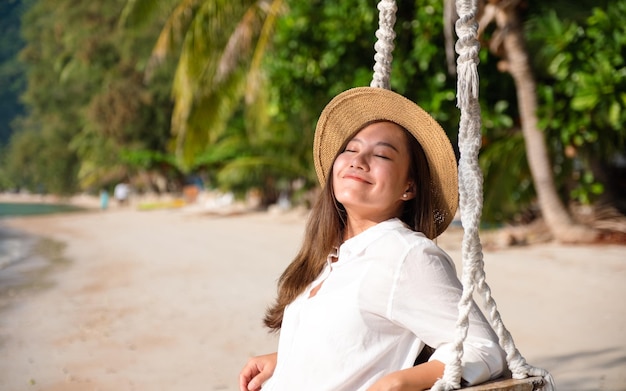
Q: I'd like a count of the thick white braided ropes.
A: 2